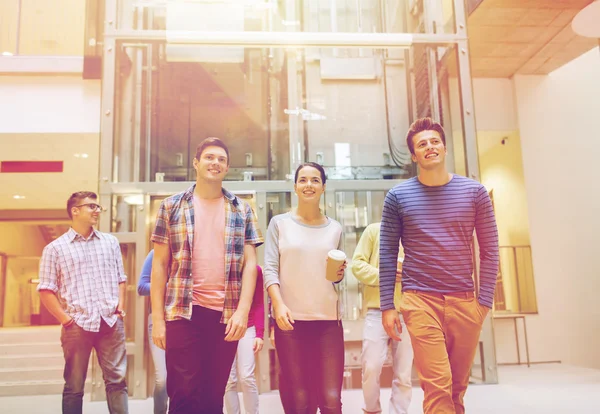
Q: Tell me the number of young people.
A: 7